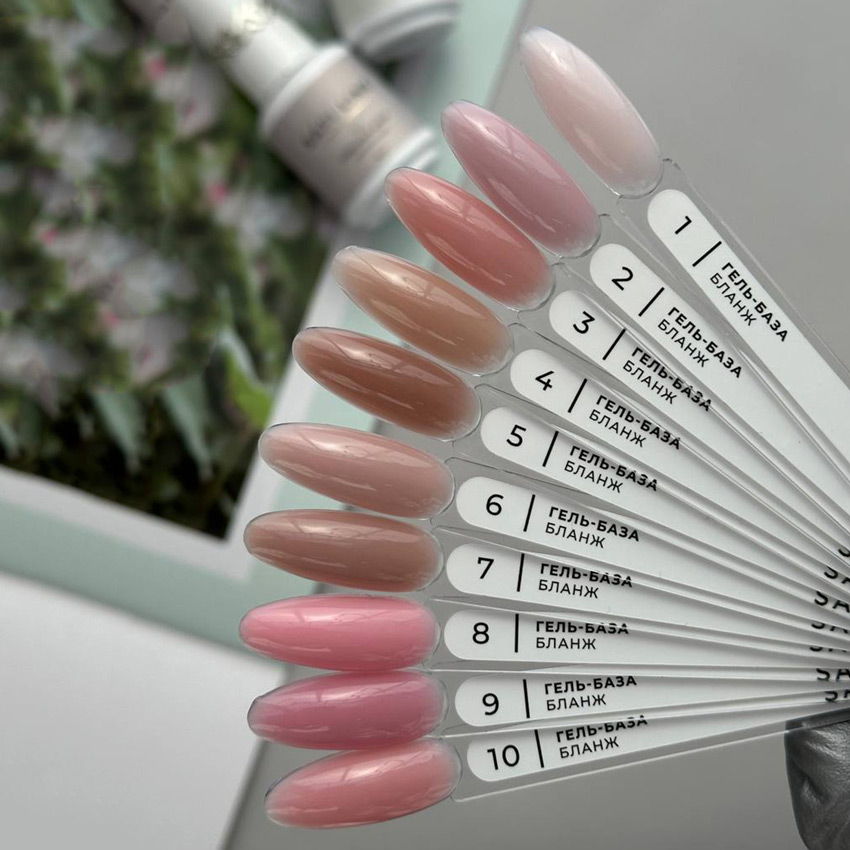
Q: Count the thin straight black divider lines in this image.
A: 10